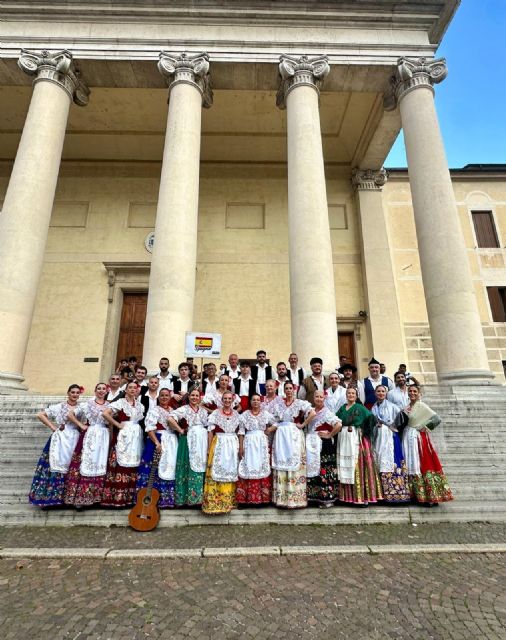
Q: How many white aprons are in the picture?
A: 12